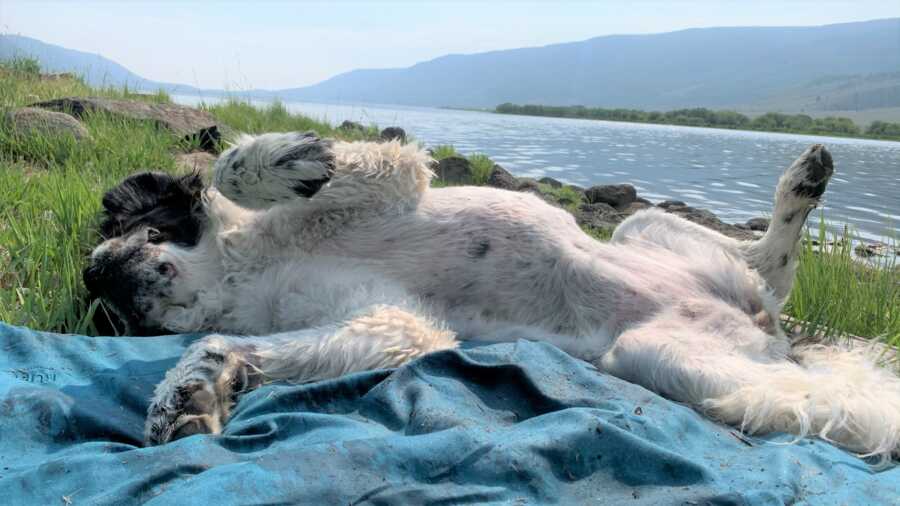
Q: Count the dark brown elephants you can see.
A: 0